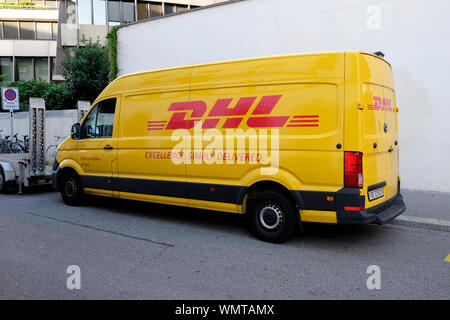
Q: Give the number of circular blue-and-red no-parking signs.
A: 1